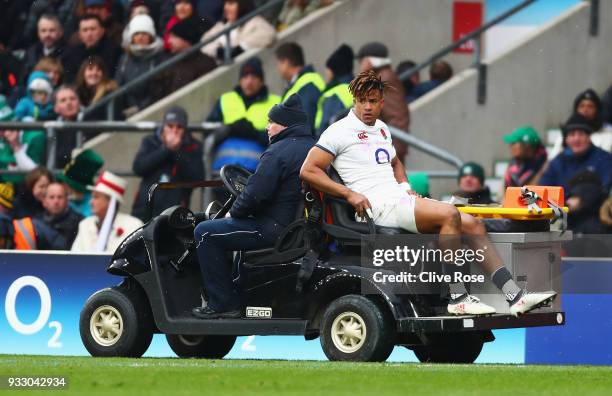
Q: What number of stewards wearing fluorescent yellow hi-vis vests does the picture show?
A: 3